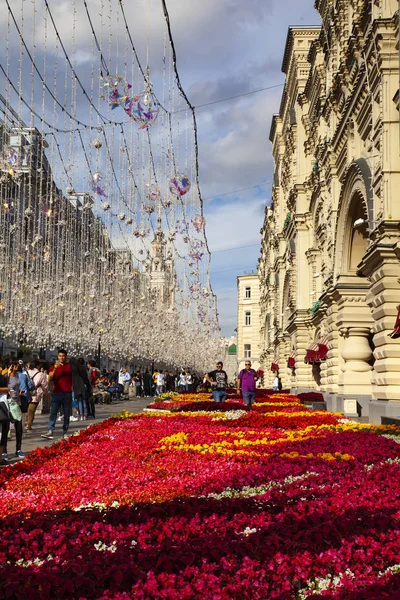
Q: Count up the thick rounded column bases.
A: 1